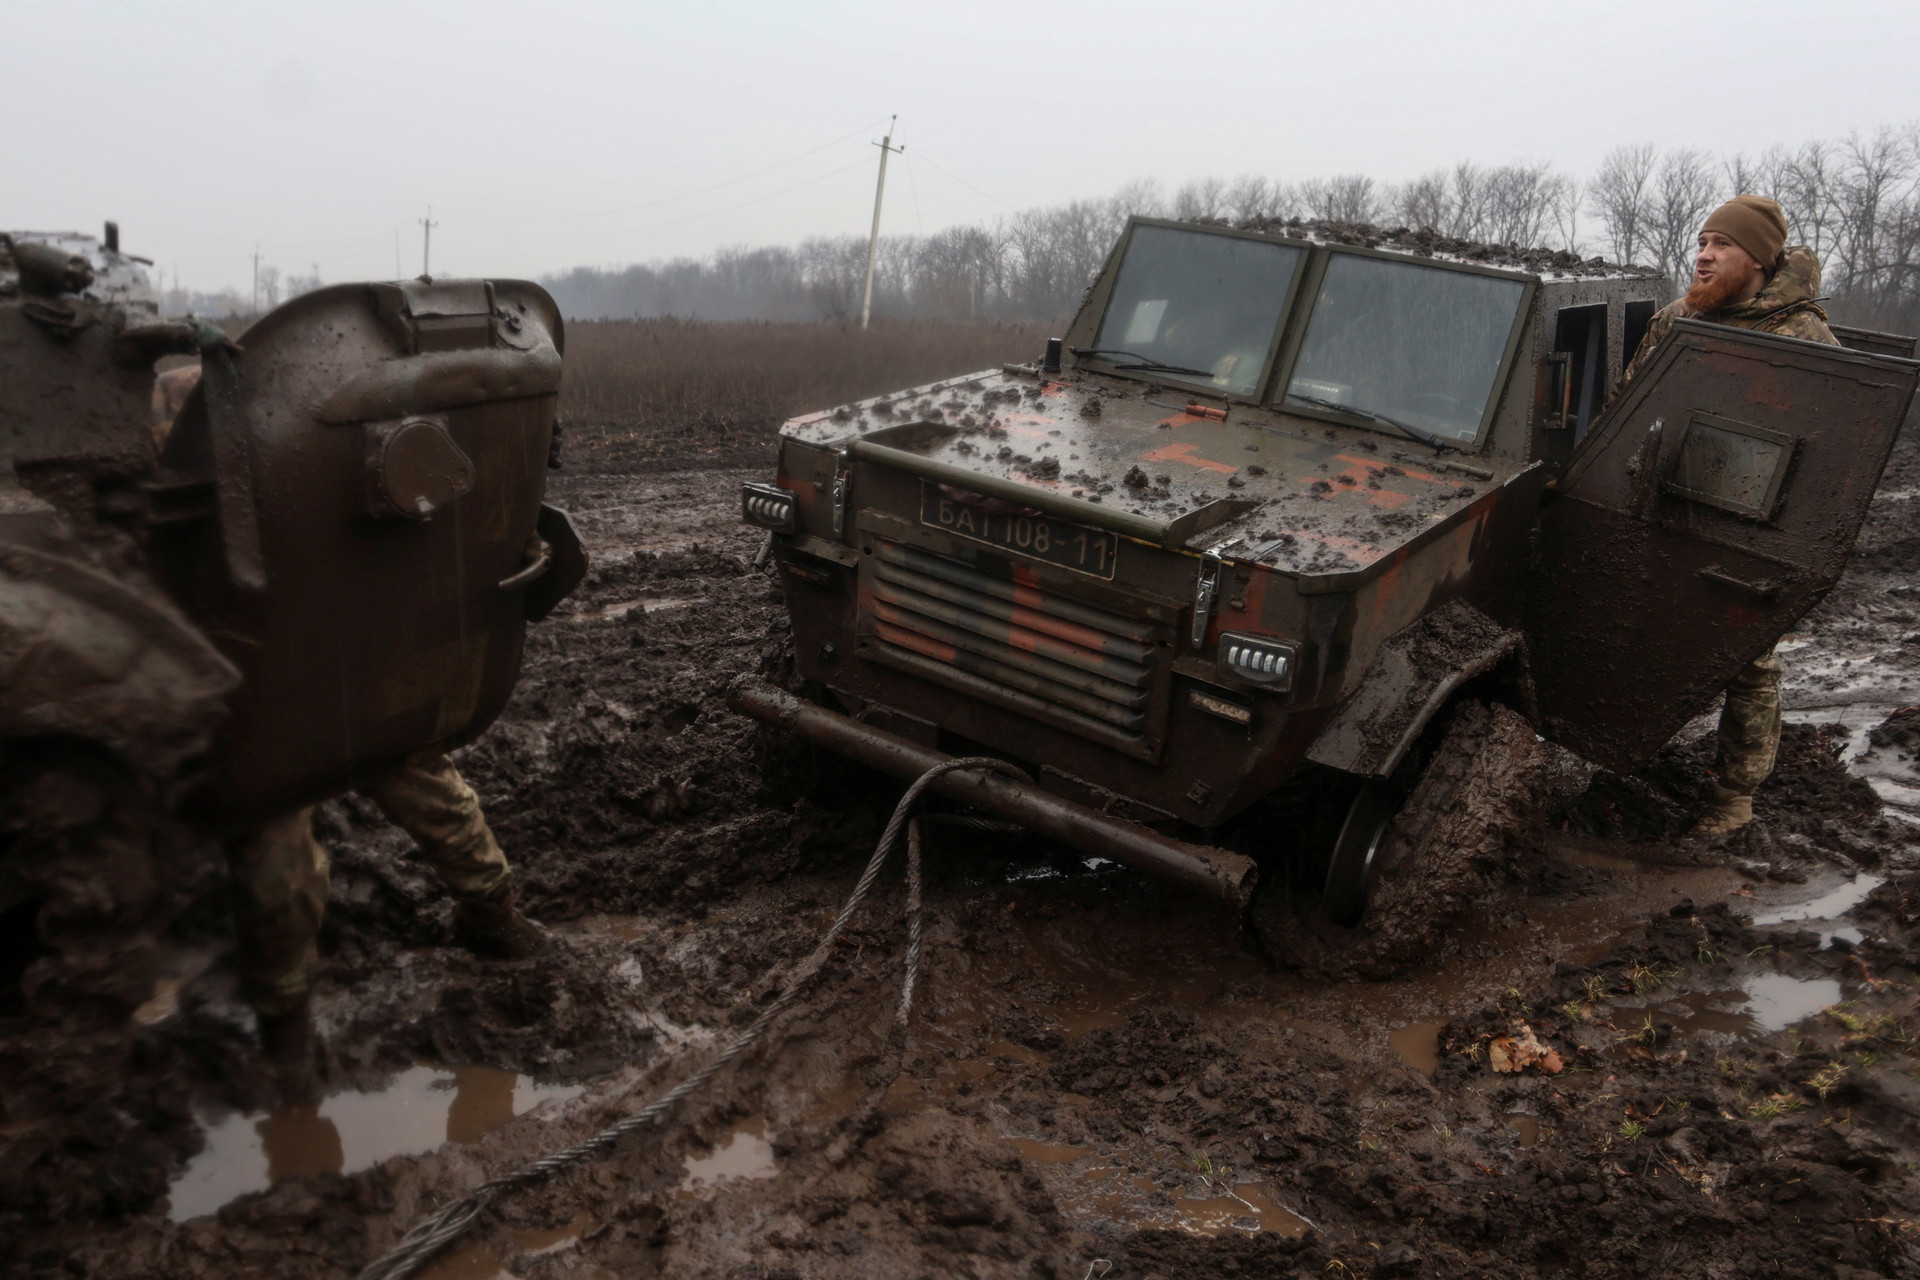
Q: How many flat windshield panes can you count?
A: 2